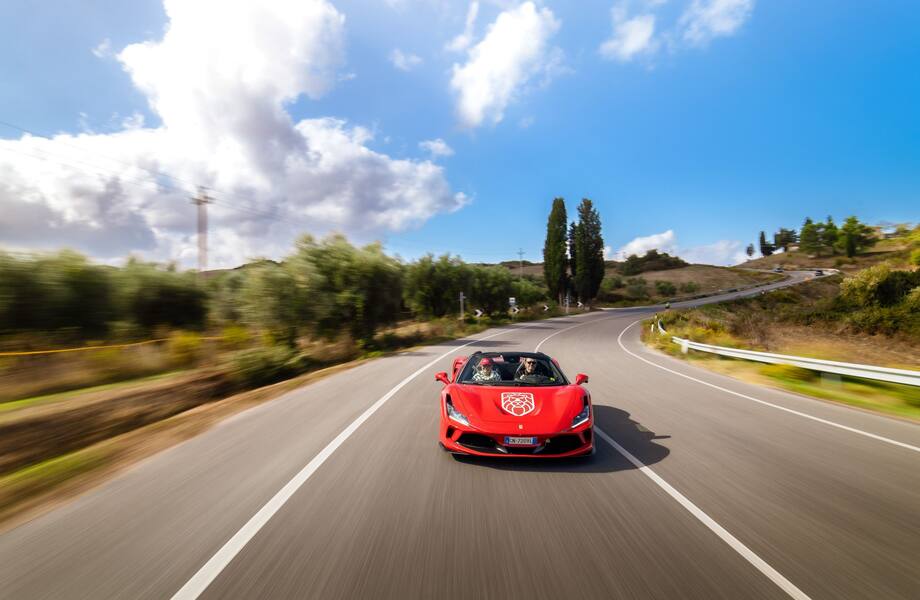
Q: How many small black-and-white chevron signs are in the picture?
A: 4